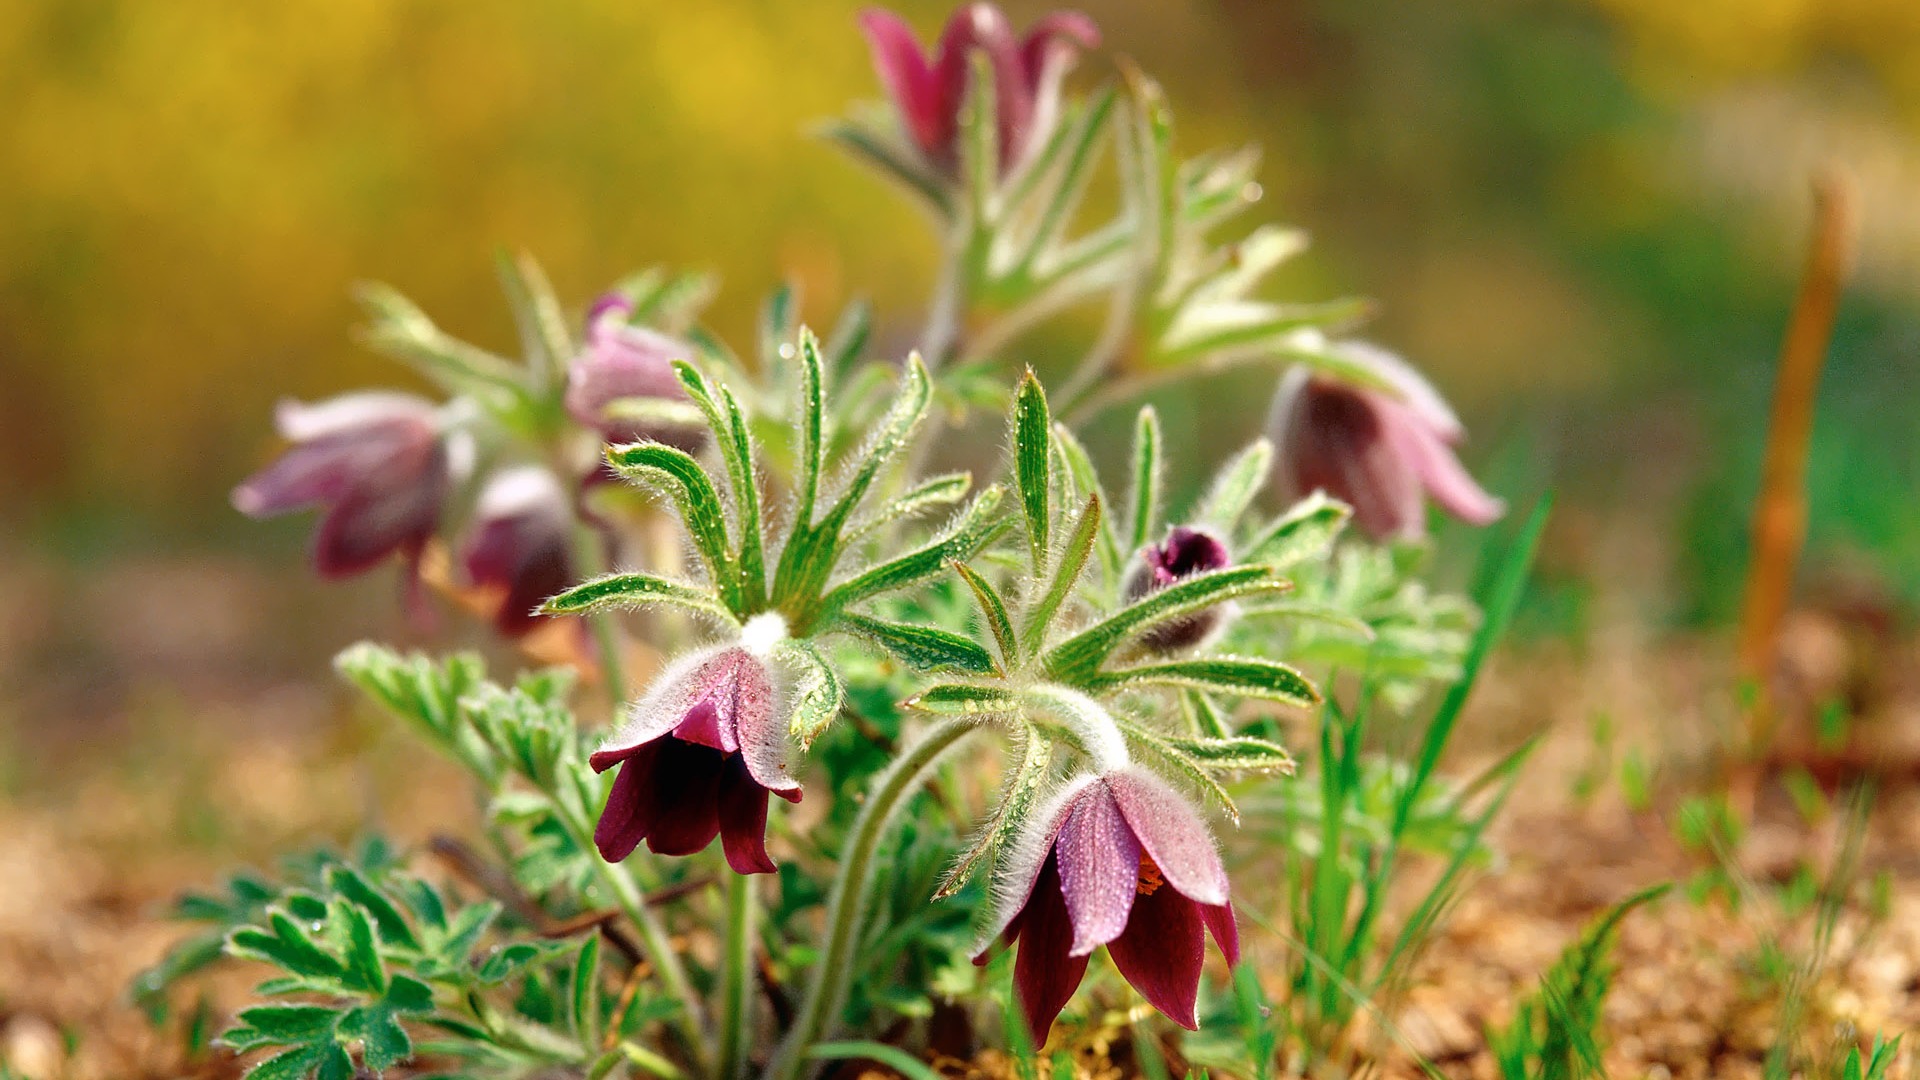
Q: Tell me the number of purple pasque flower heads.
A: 8